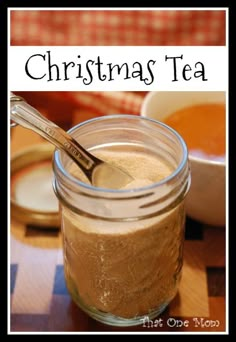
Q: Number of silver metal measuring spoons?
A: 1